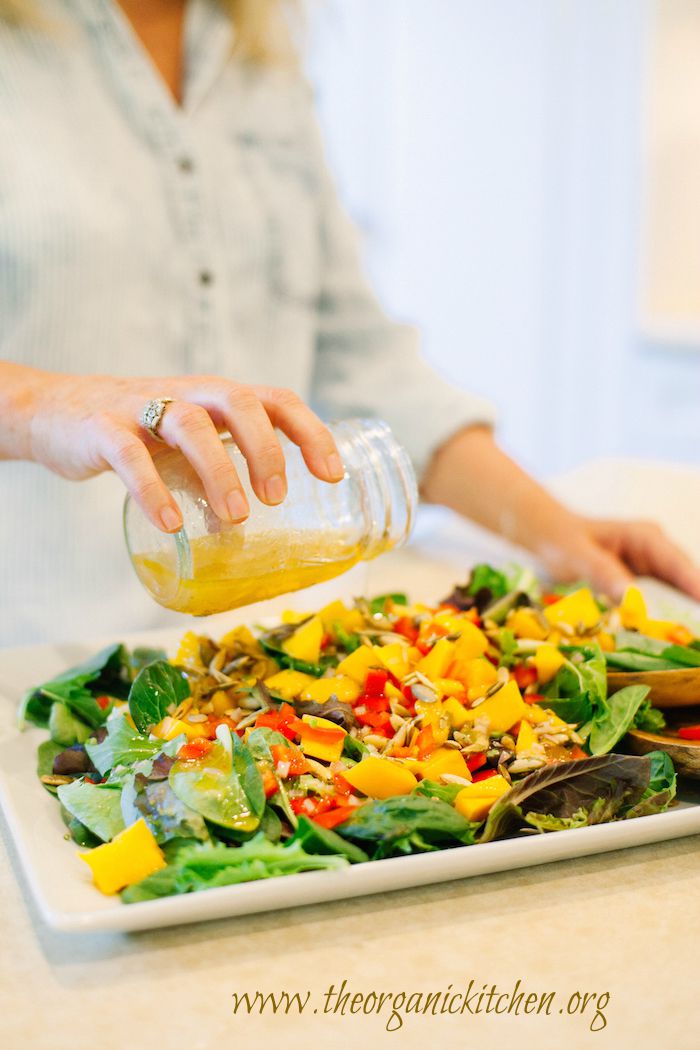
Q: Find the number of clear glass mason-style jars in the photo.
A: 1